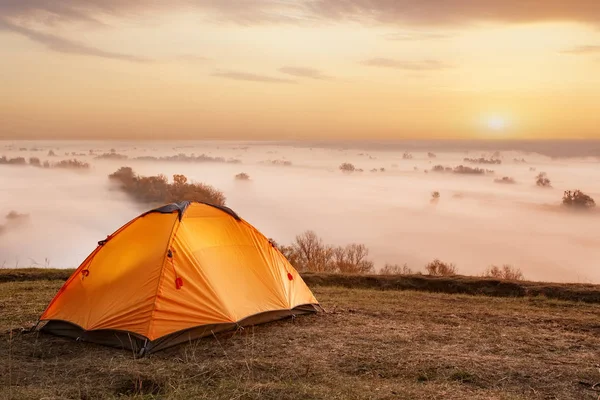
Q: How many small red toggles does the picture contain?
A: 3